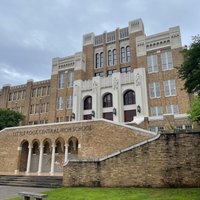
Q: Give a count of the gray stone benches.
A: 1